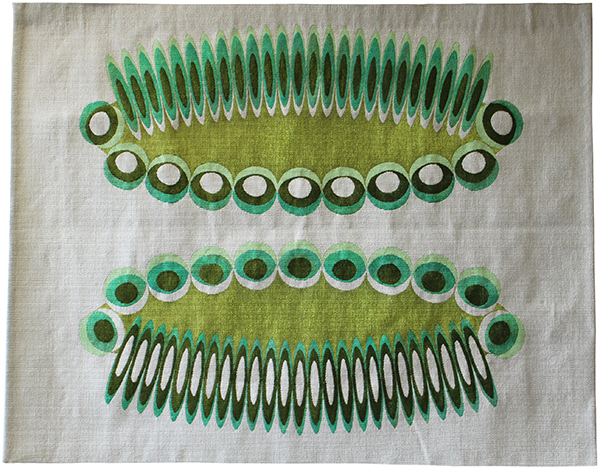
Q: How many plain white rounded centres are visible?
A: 11